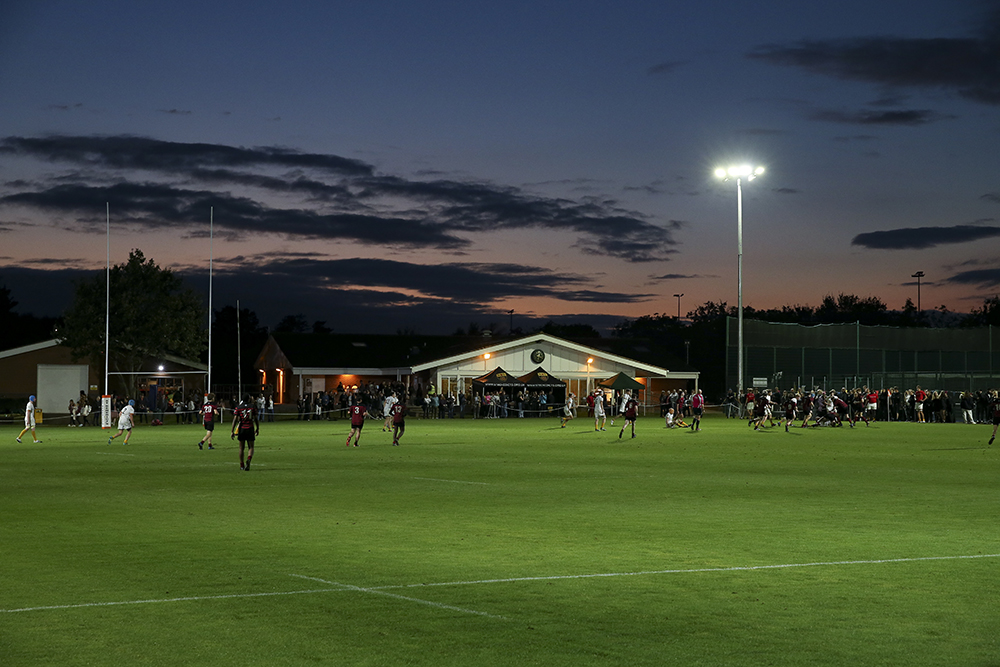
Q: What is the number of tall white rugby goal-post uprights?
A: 2